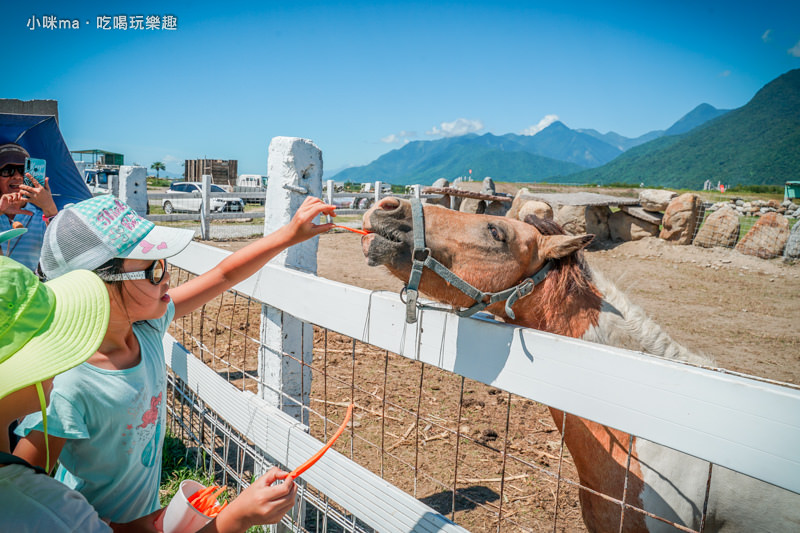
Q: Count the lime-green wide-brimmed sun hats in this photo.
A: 1